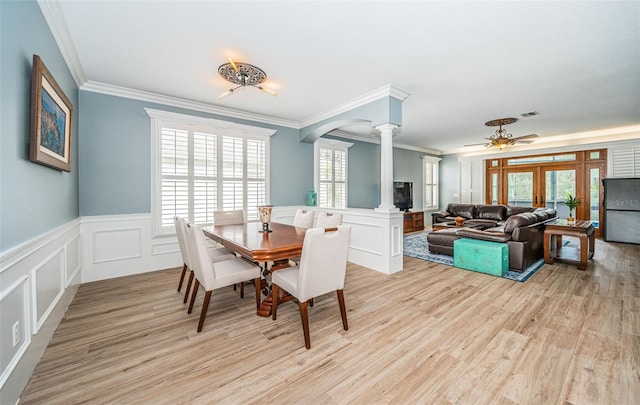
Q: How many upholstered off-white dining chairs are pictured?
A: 6